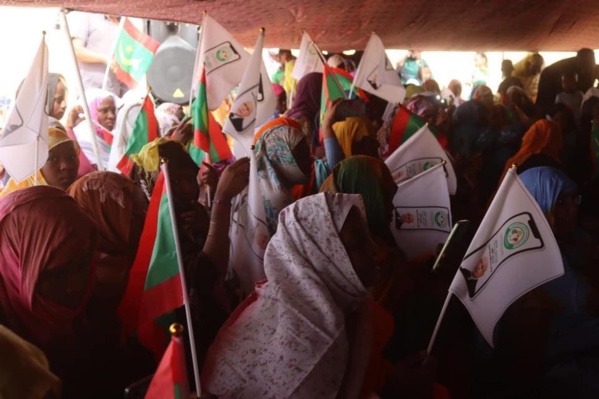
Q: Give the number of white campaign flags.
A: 9